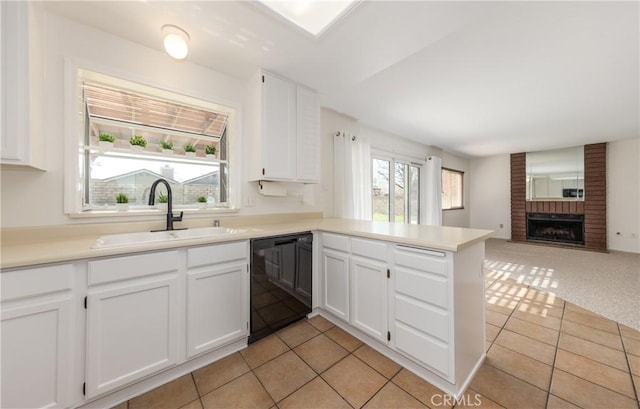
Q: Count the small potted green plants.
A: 8